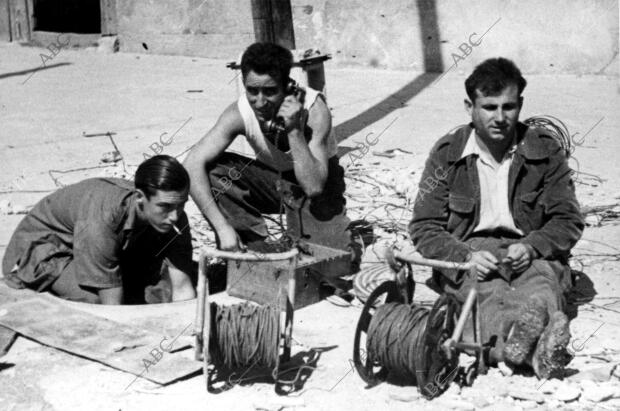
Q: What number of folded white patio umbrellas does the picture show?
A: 0